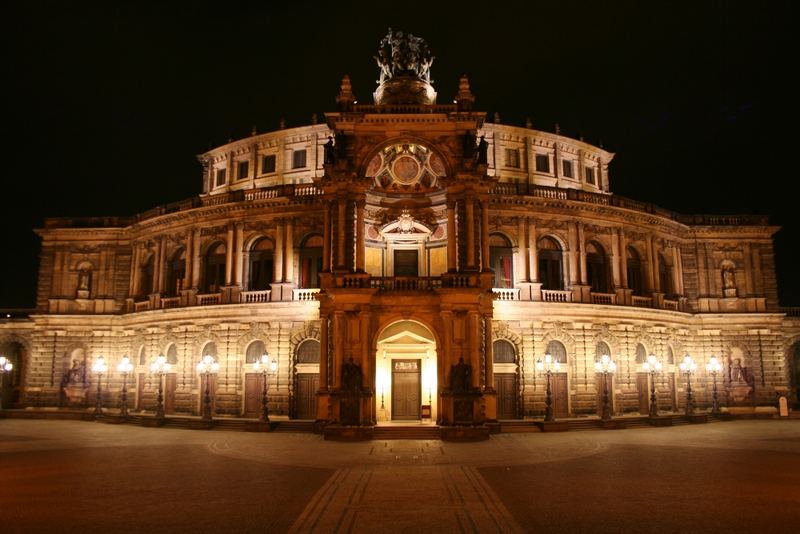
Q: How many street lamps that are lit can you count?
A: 11